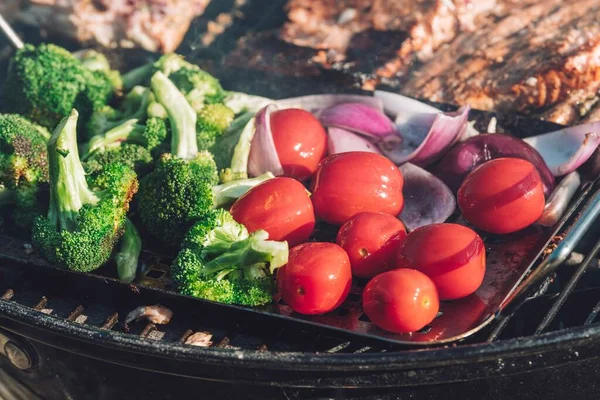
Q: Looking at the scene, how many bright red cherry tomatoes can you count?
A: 8